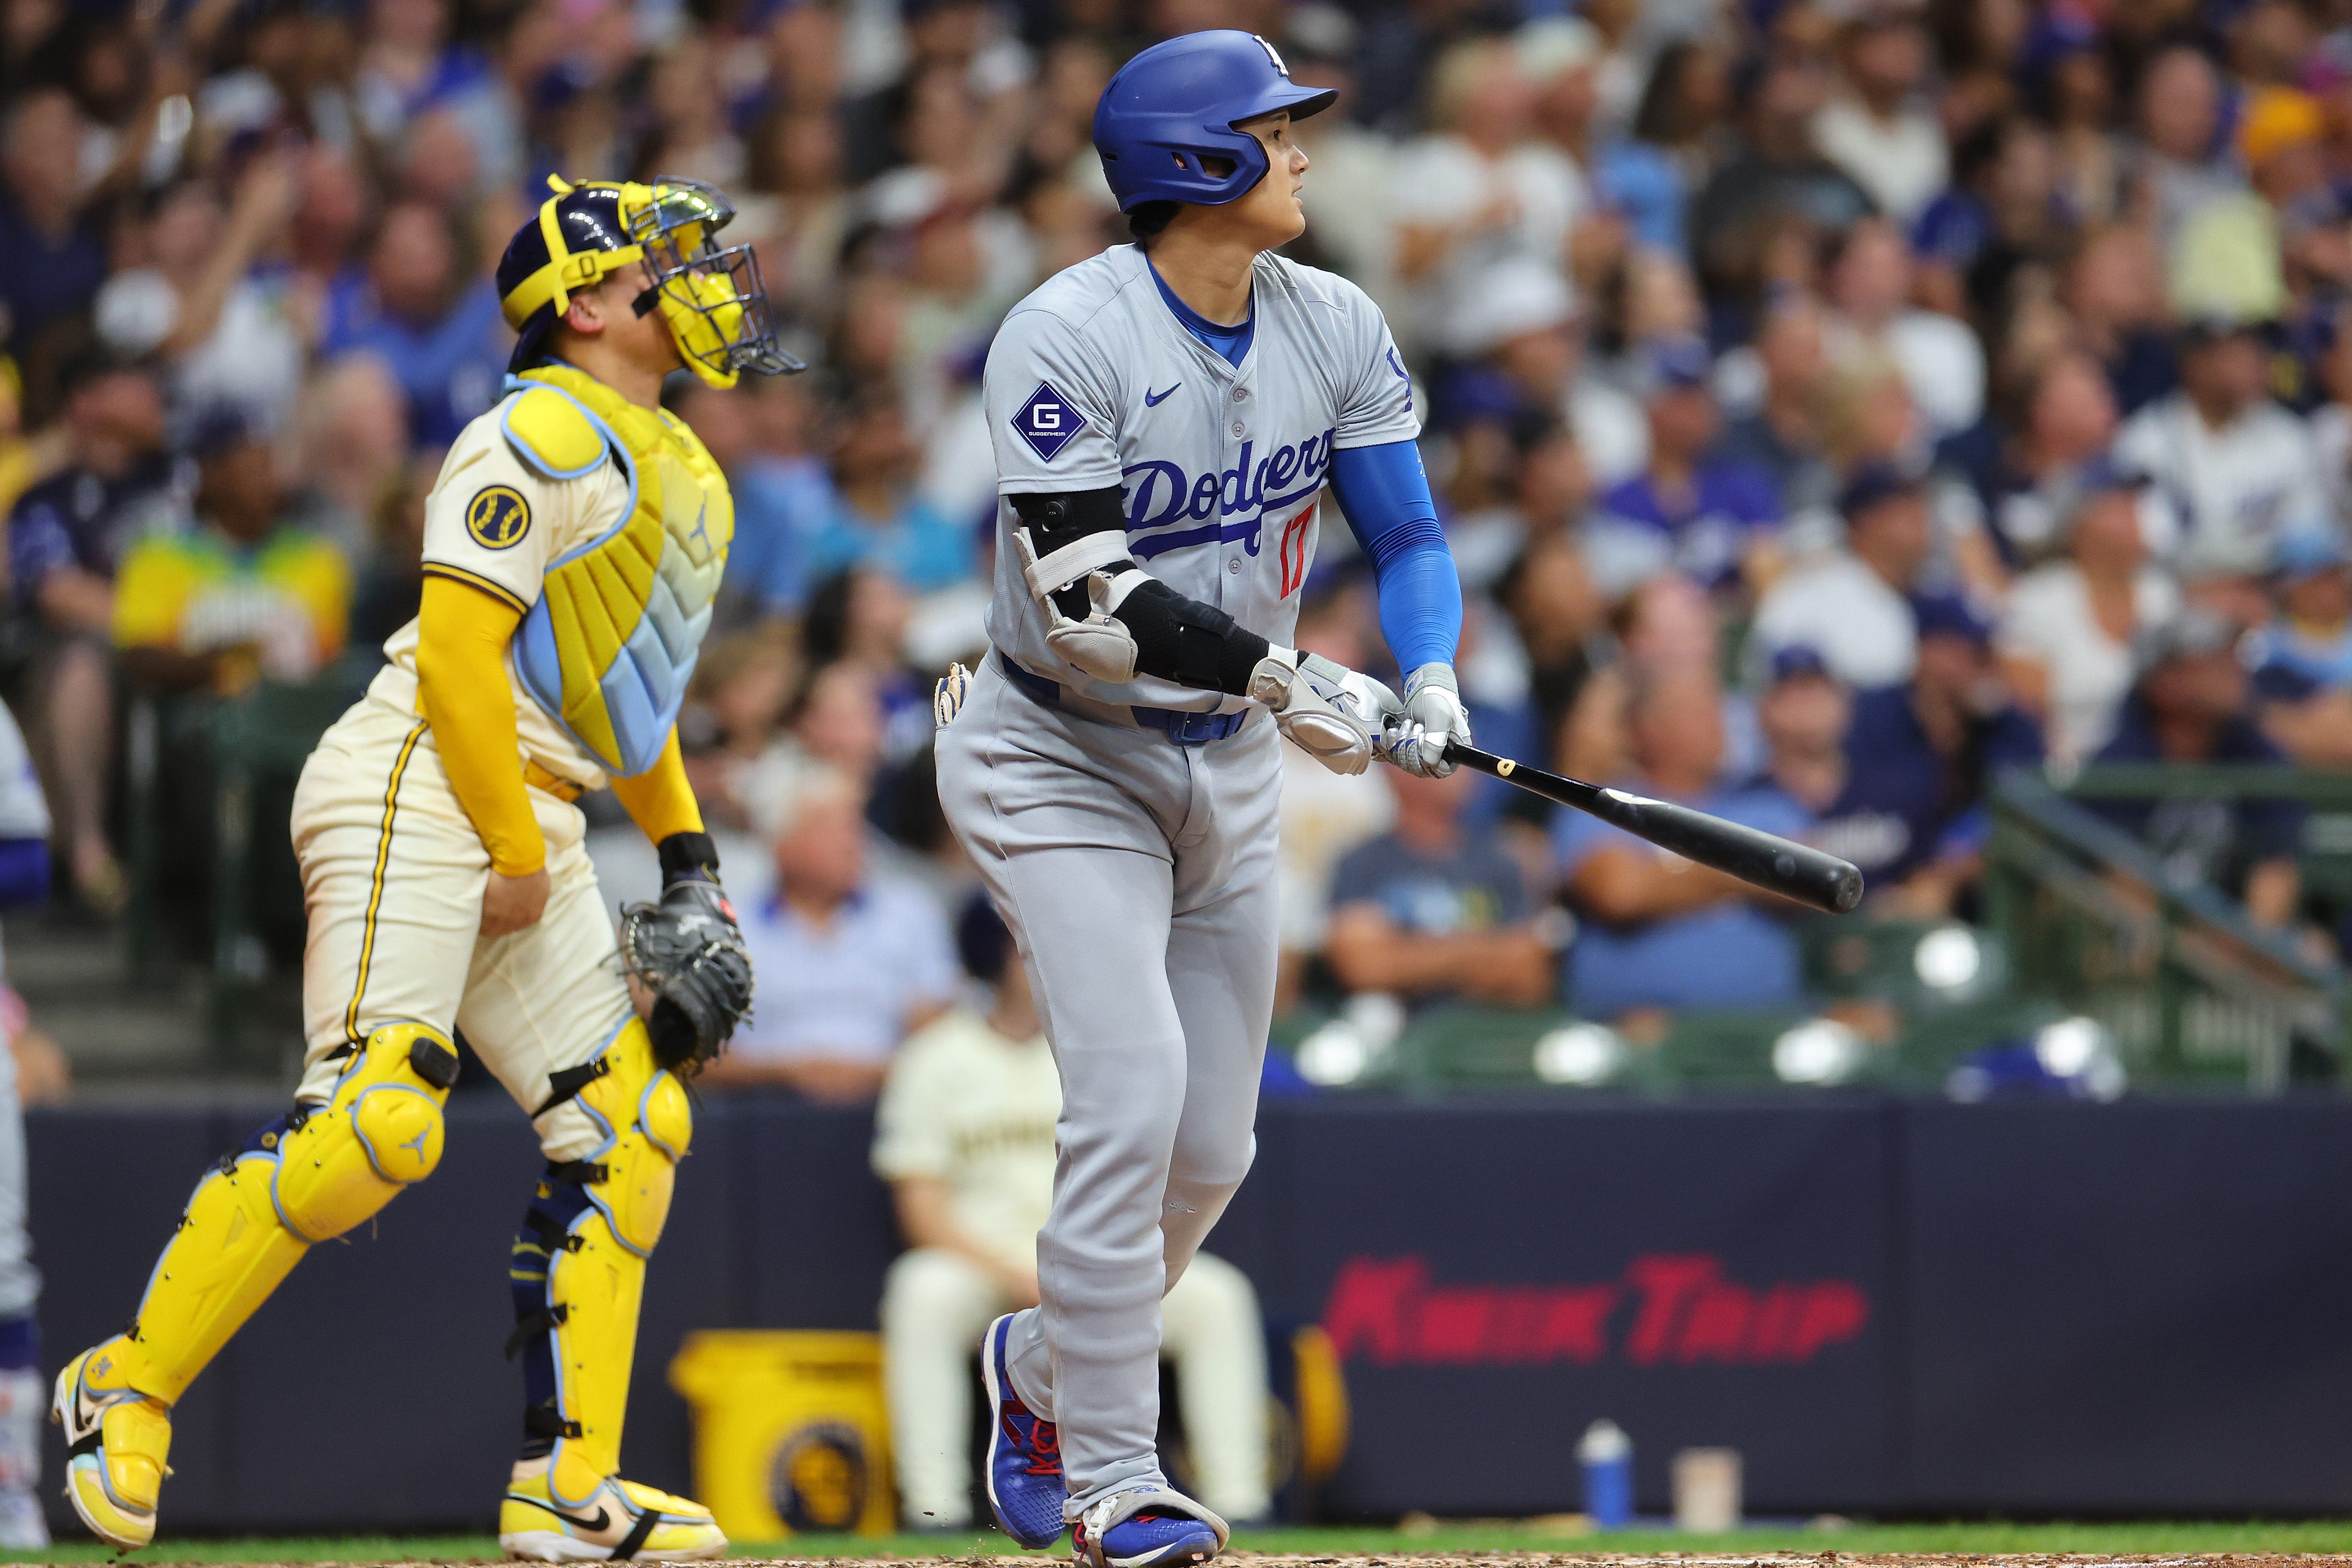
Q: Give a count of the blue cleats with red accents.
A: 2